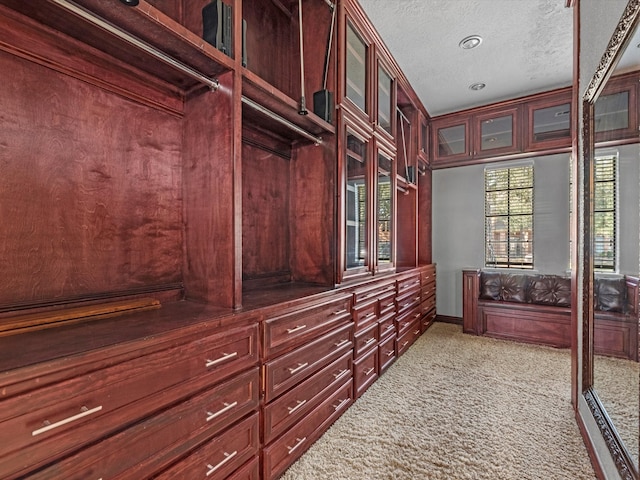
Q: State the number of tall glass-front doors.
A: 2